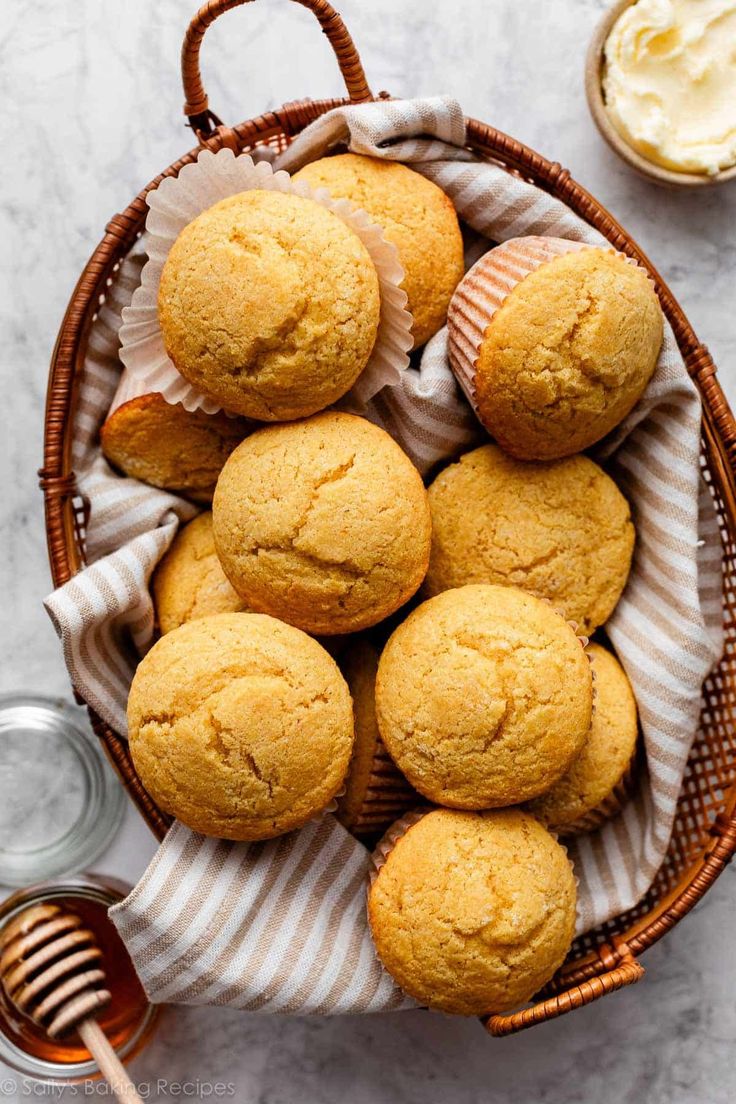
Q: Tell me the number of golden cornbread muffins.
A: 12